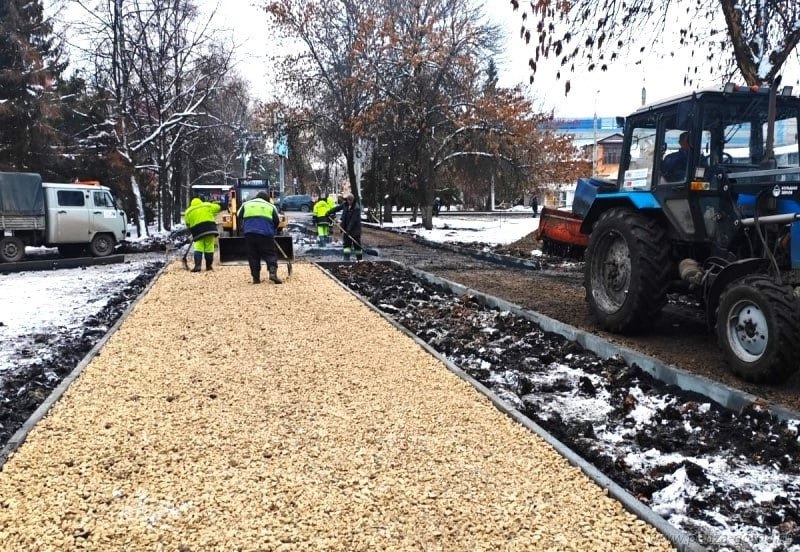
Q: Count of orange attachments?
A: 1